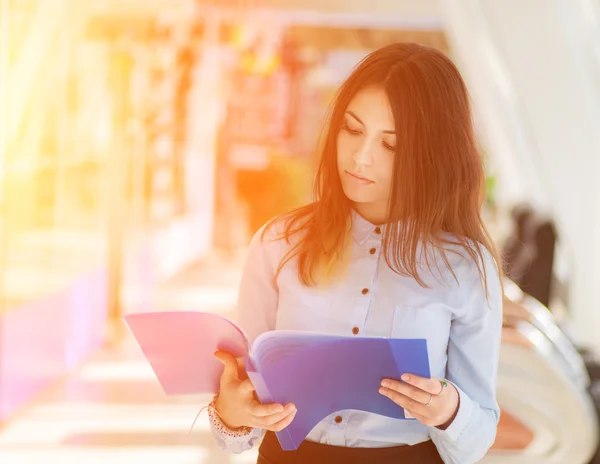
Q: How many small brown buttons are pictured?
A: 5